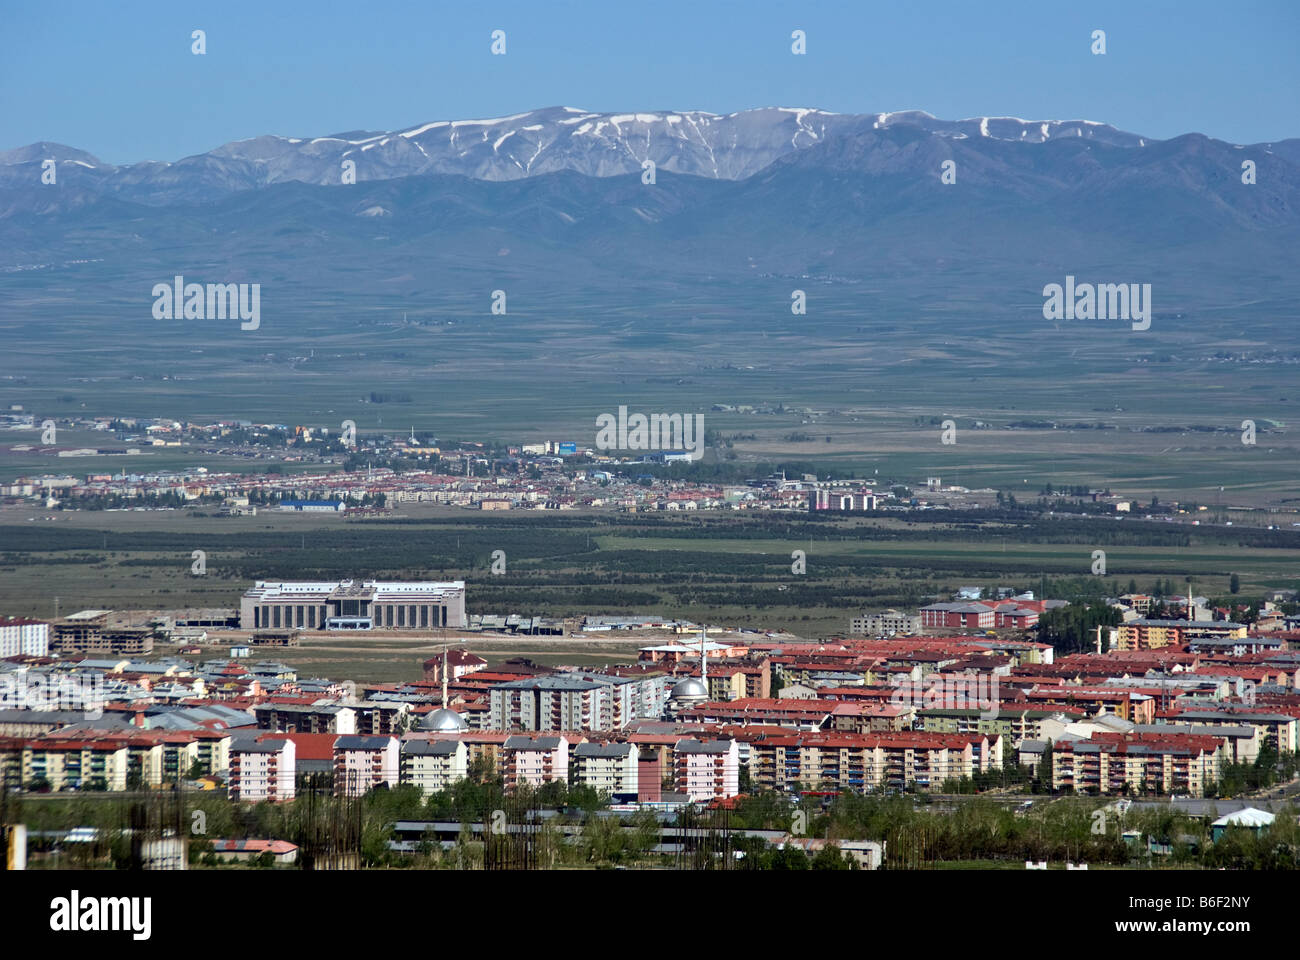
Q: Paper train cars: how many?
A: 0